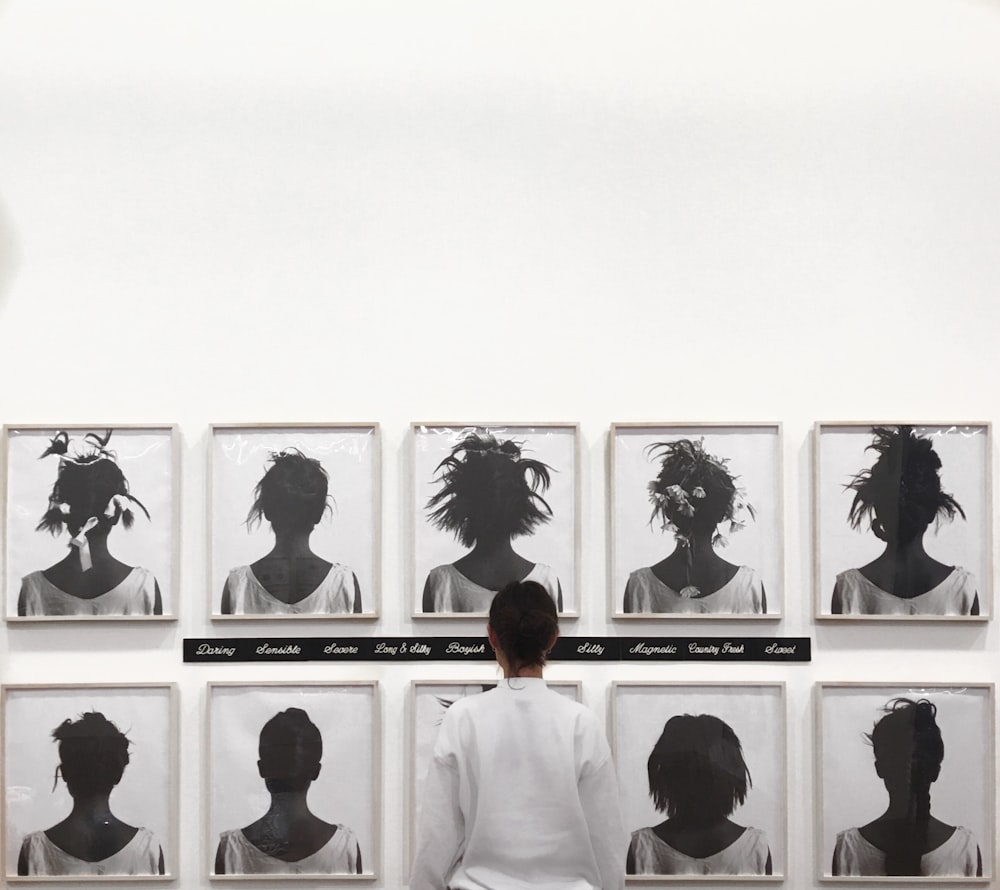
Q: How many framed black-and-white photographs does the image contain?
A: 10